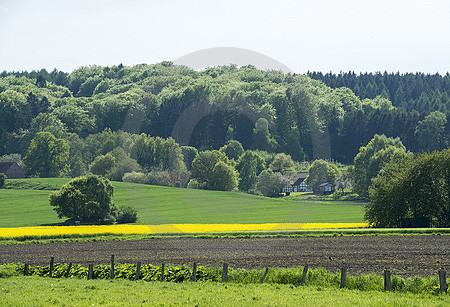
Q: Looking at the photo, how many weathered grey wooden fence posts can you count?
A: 14